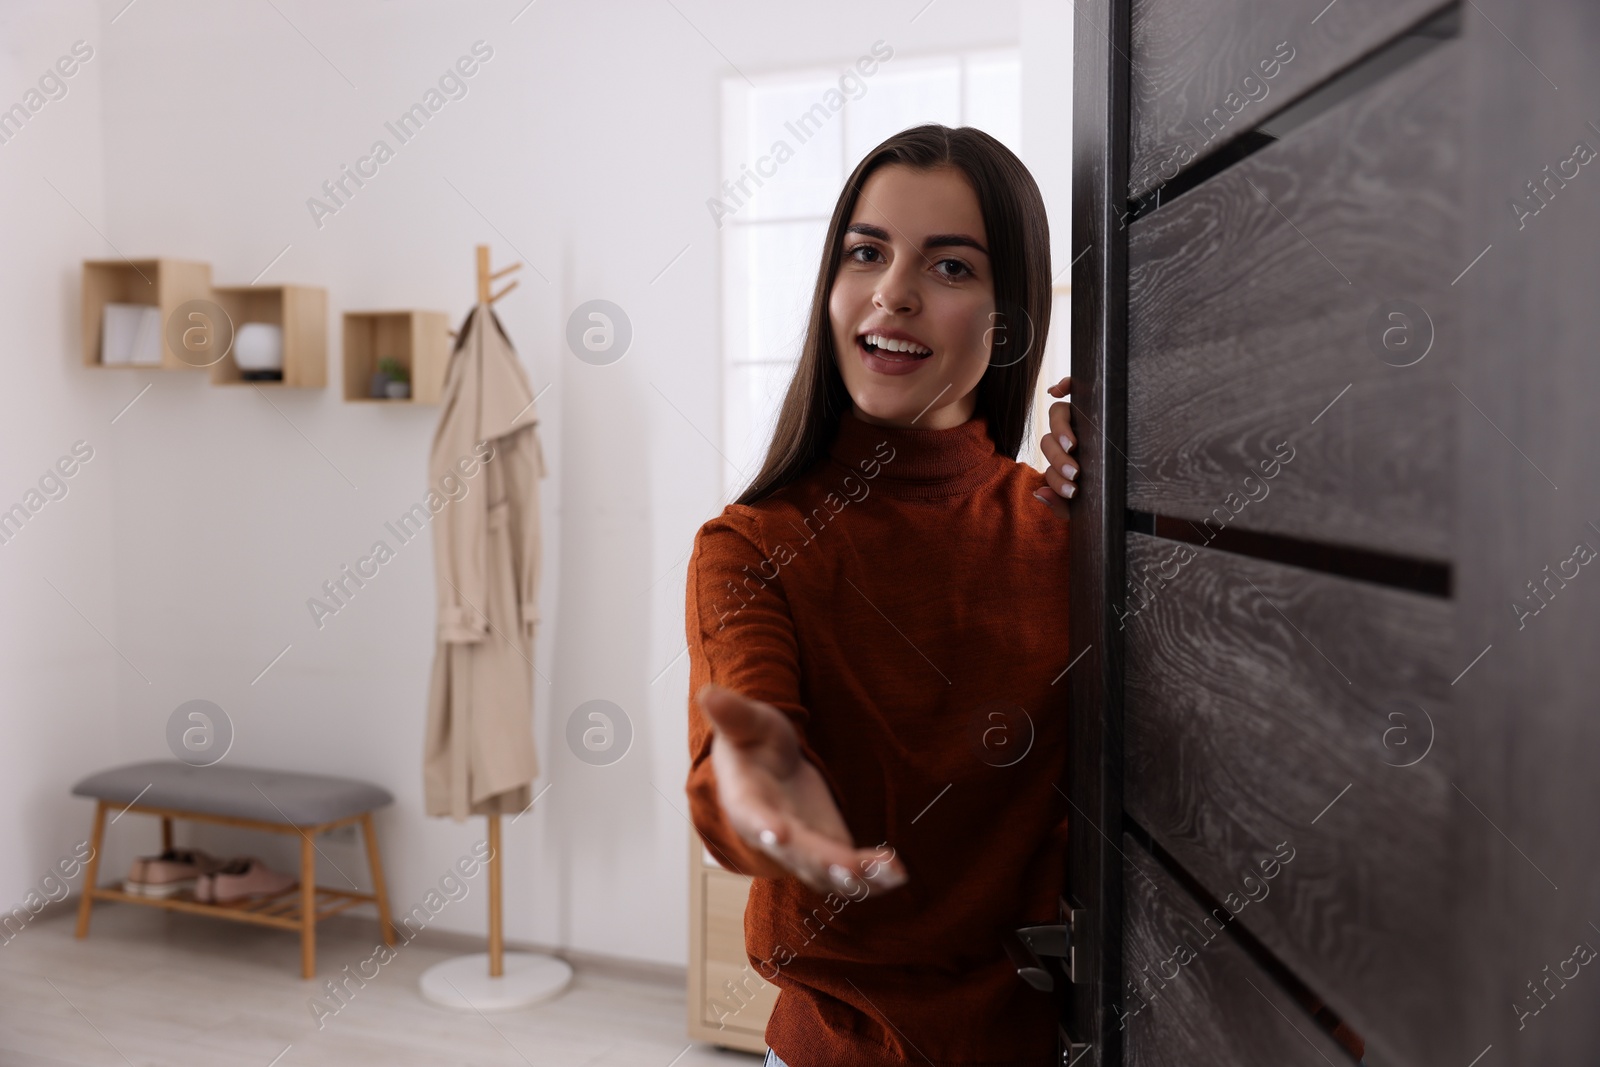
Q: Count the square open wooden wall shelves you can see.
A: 3